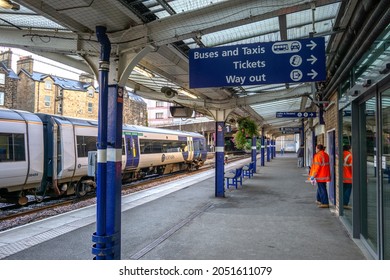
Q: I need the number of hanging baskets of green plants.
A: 1